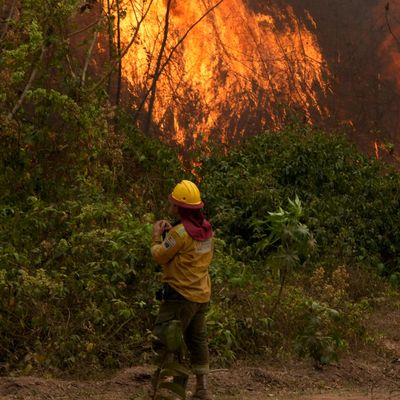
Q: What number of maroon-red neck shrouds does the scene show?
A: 1